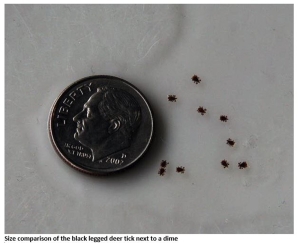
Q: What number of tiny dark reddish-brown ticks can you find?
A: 10